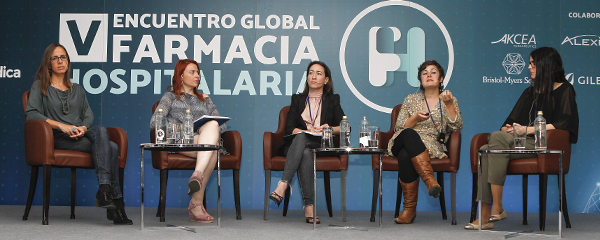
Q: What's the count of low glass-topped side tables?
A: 3